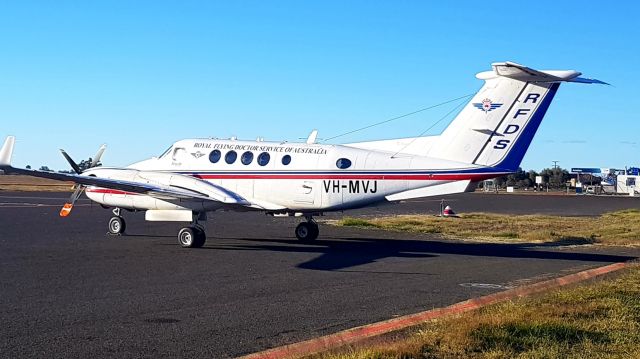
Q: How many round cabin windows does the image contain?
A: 6